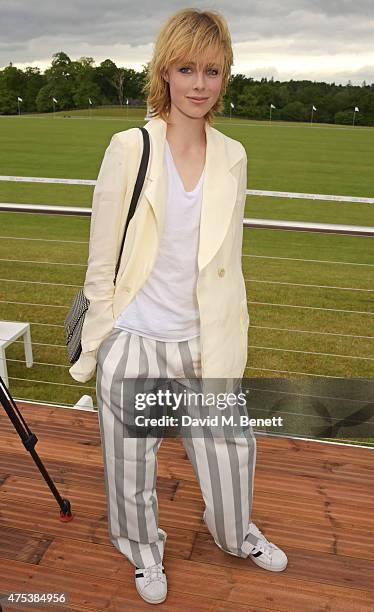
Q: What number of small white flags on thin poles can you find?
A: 8